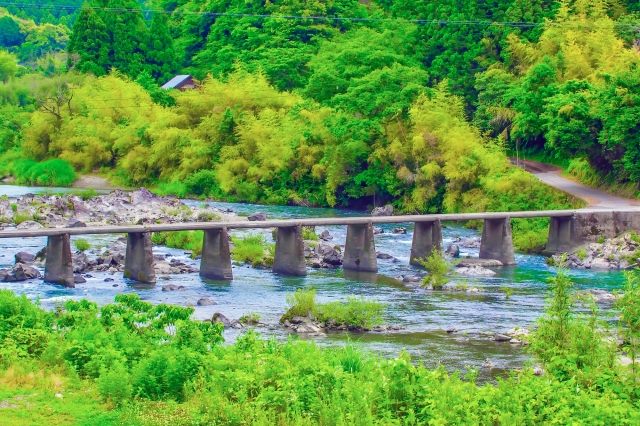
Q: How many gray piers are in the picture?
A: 8